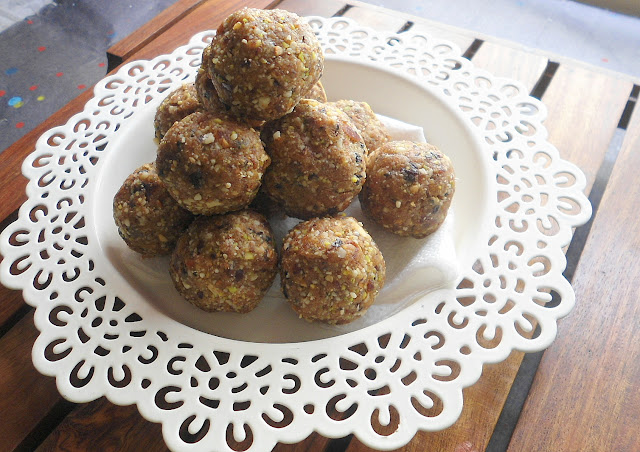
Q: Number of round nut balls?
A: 11